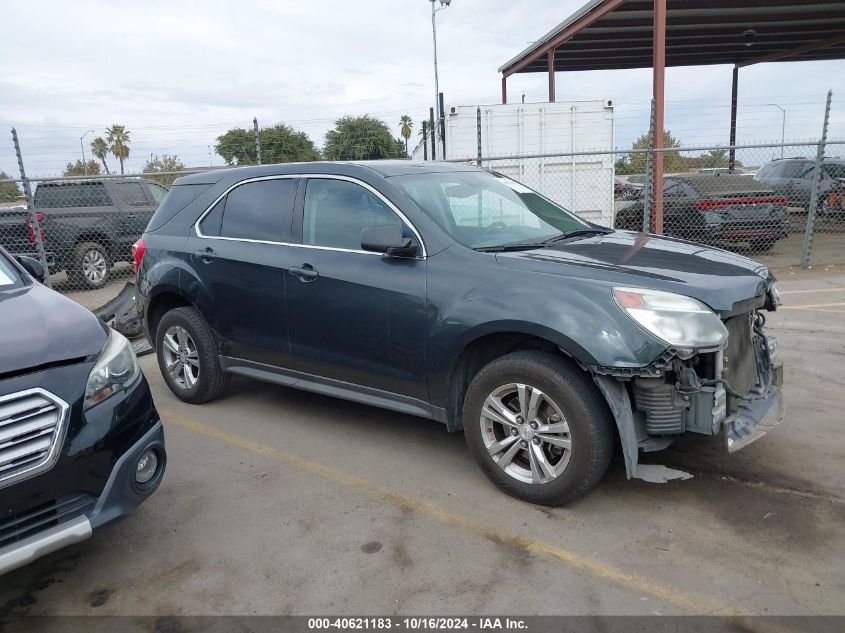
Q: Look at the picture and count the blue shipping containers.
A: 0